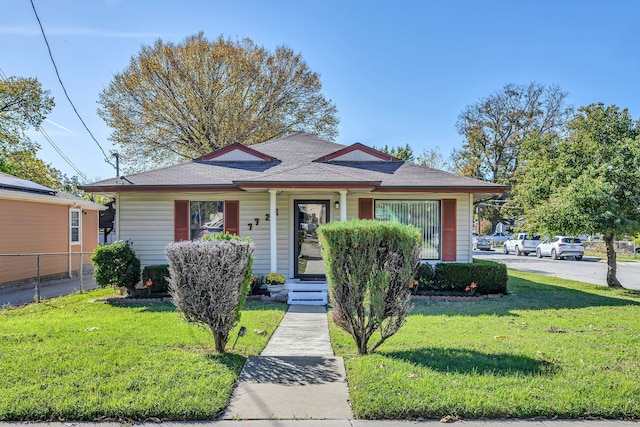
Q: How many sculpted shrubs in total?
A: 2